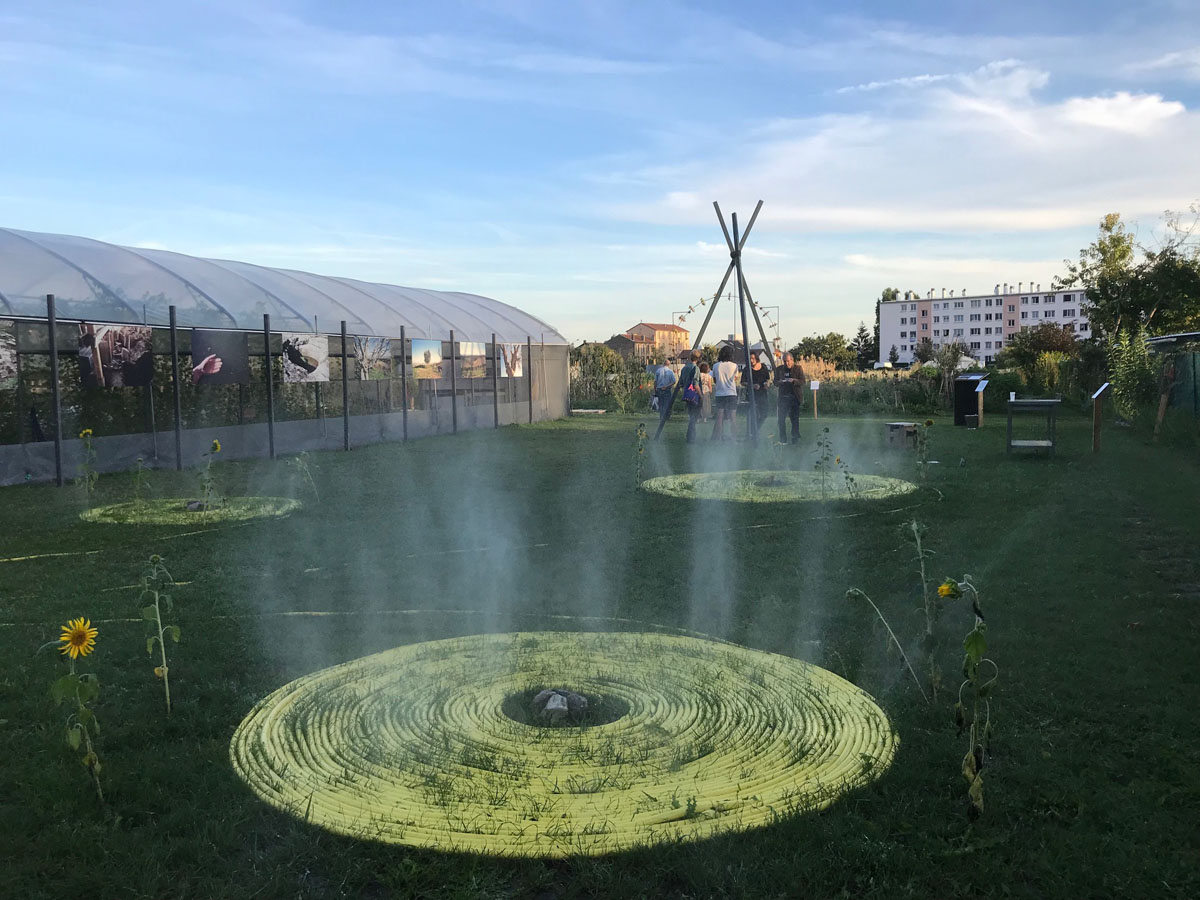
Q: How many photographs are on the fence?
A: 8